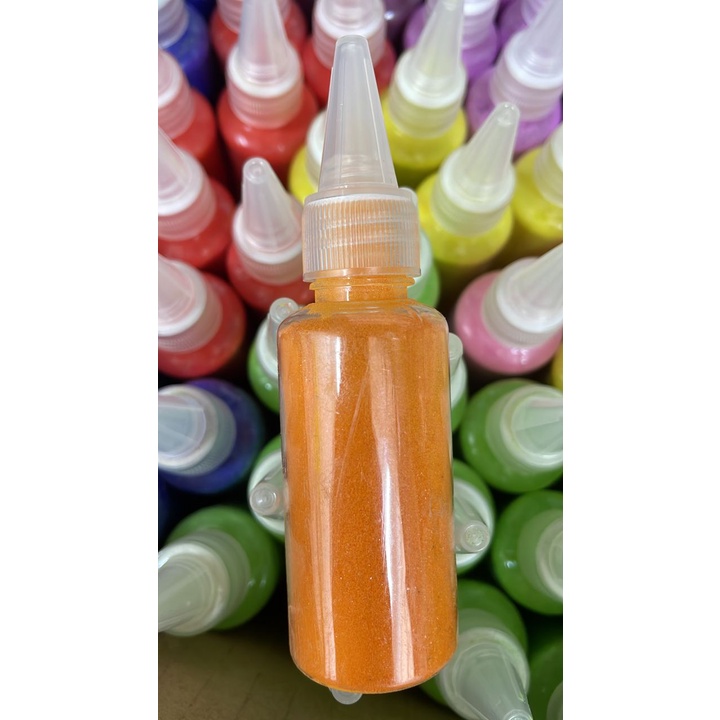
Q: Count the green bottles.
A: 10